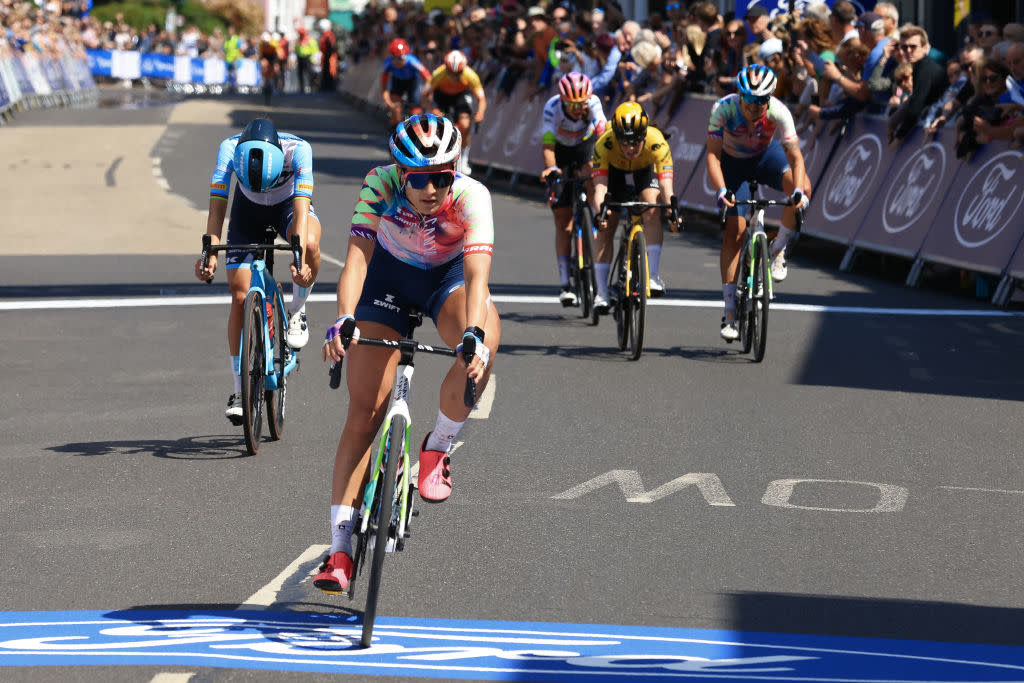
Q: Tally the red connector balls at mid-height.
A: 0